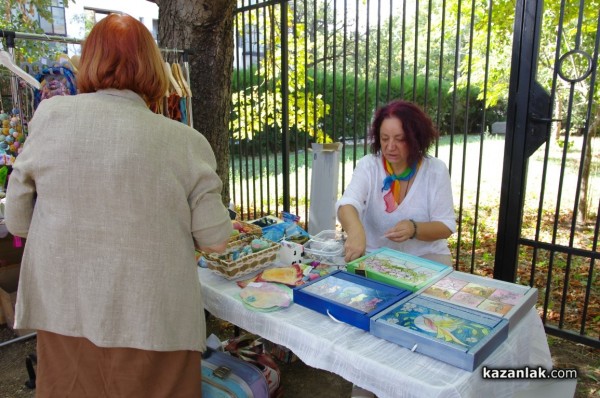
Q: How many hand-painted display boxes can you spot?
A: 4